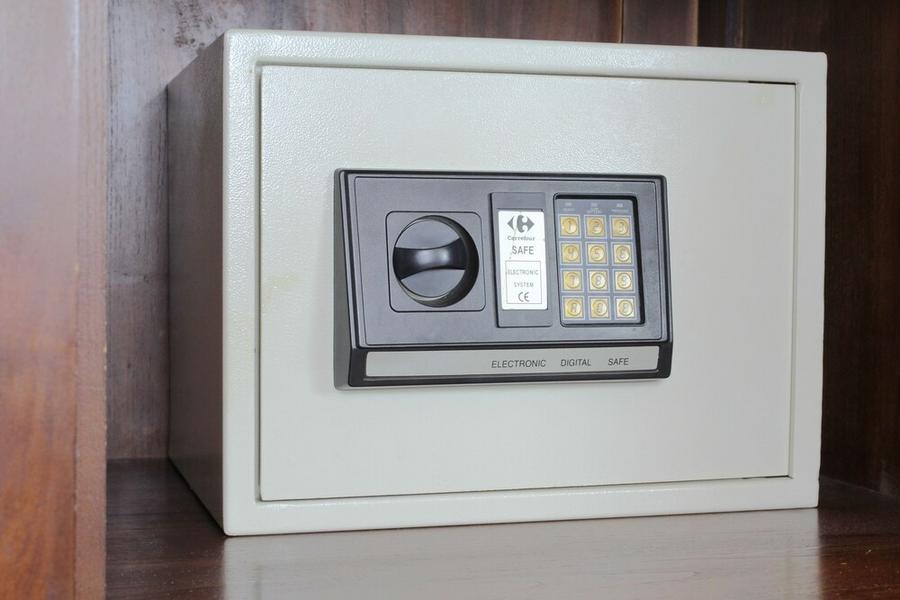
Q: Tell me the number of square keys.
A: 12